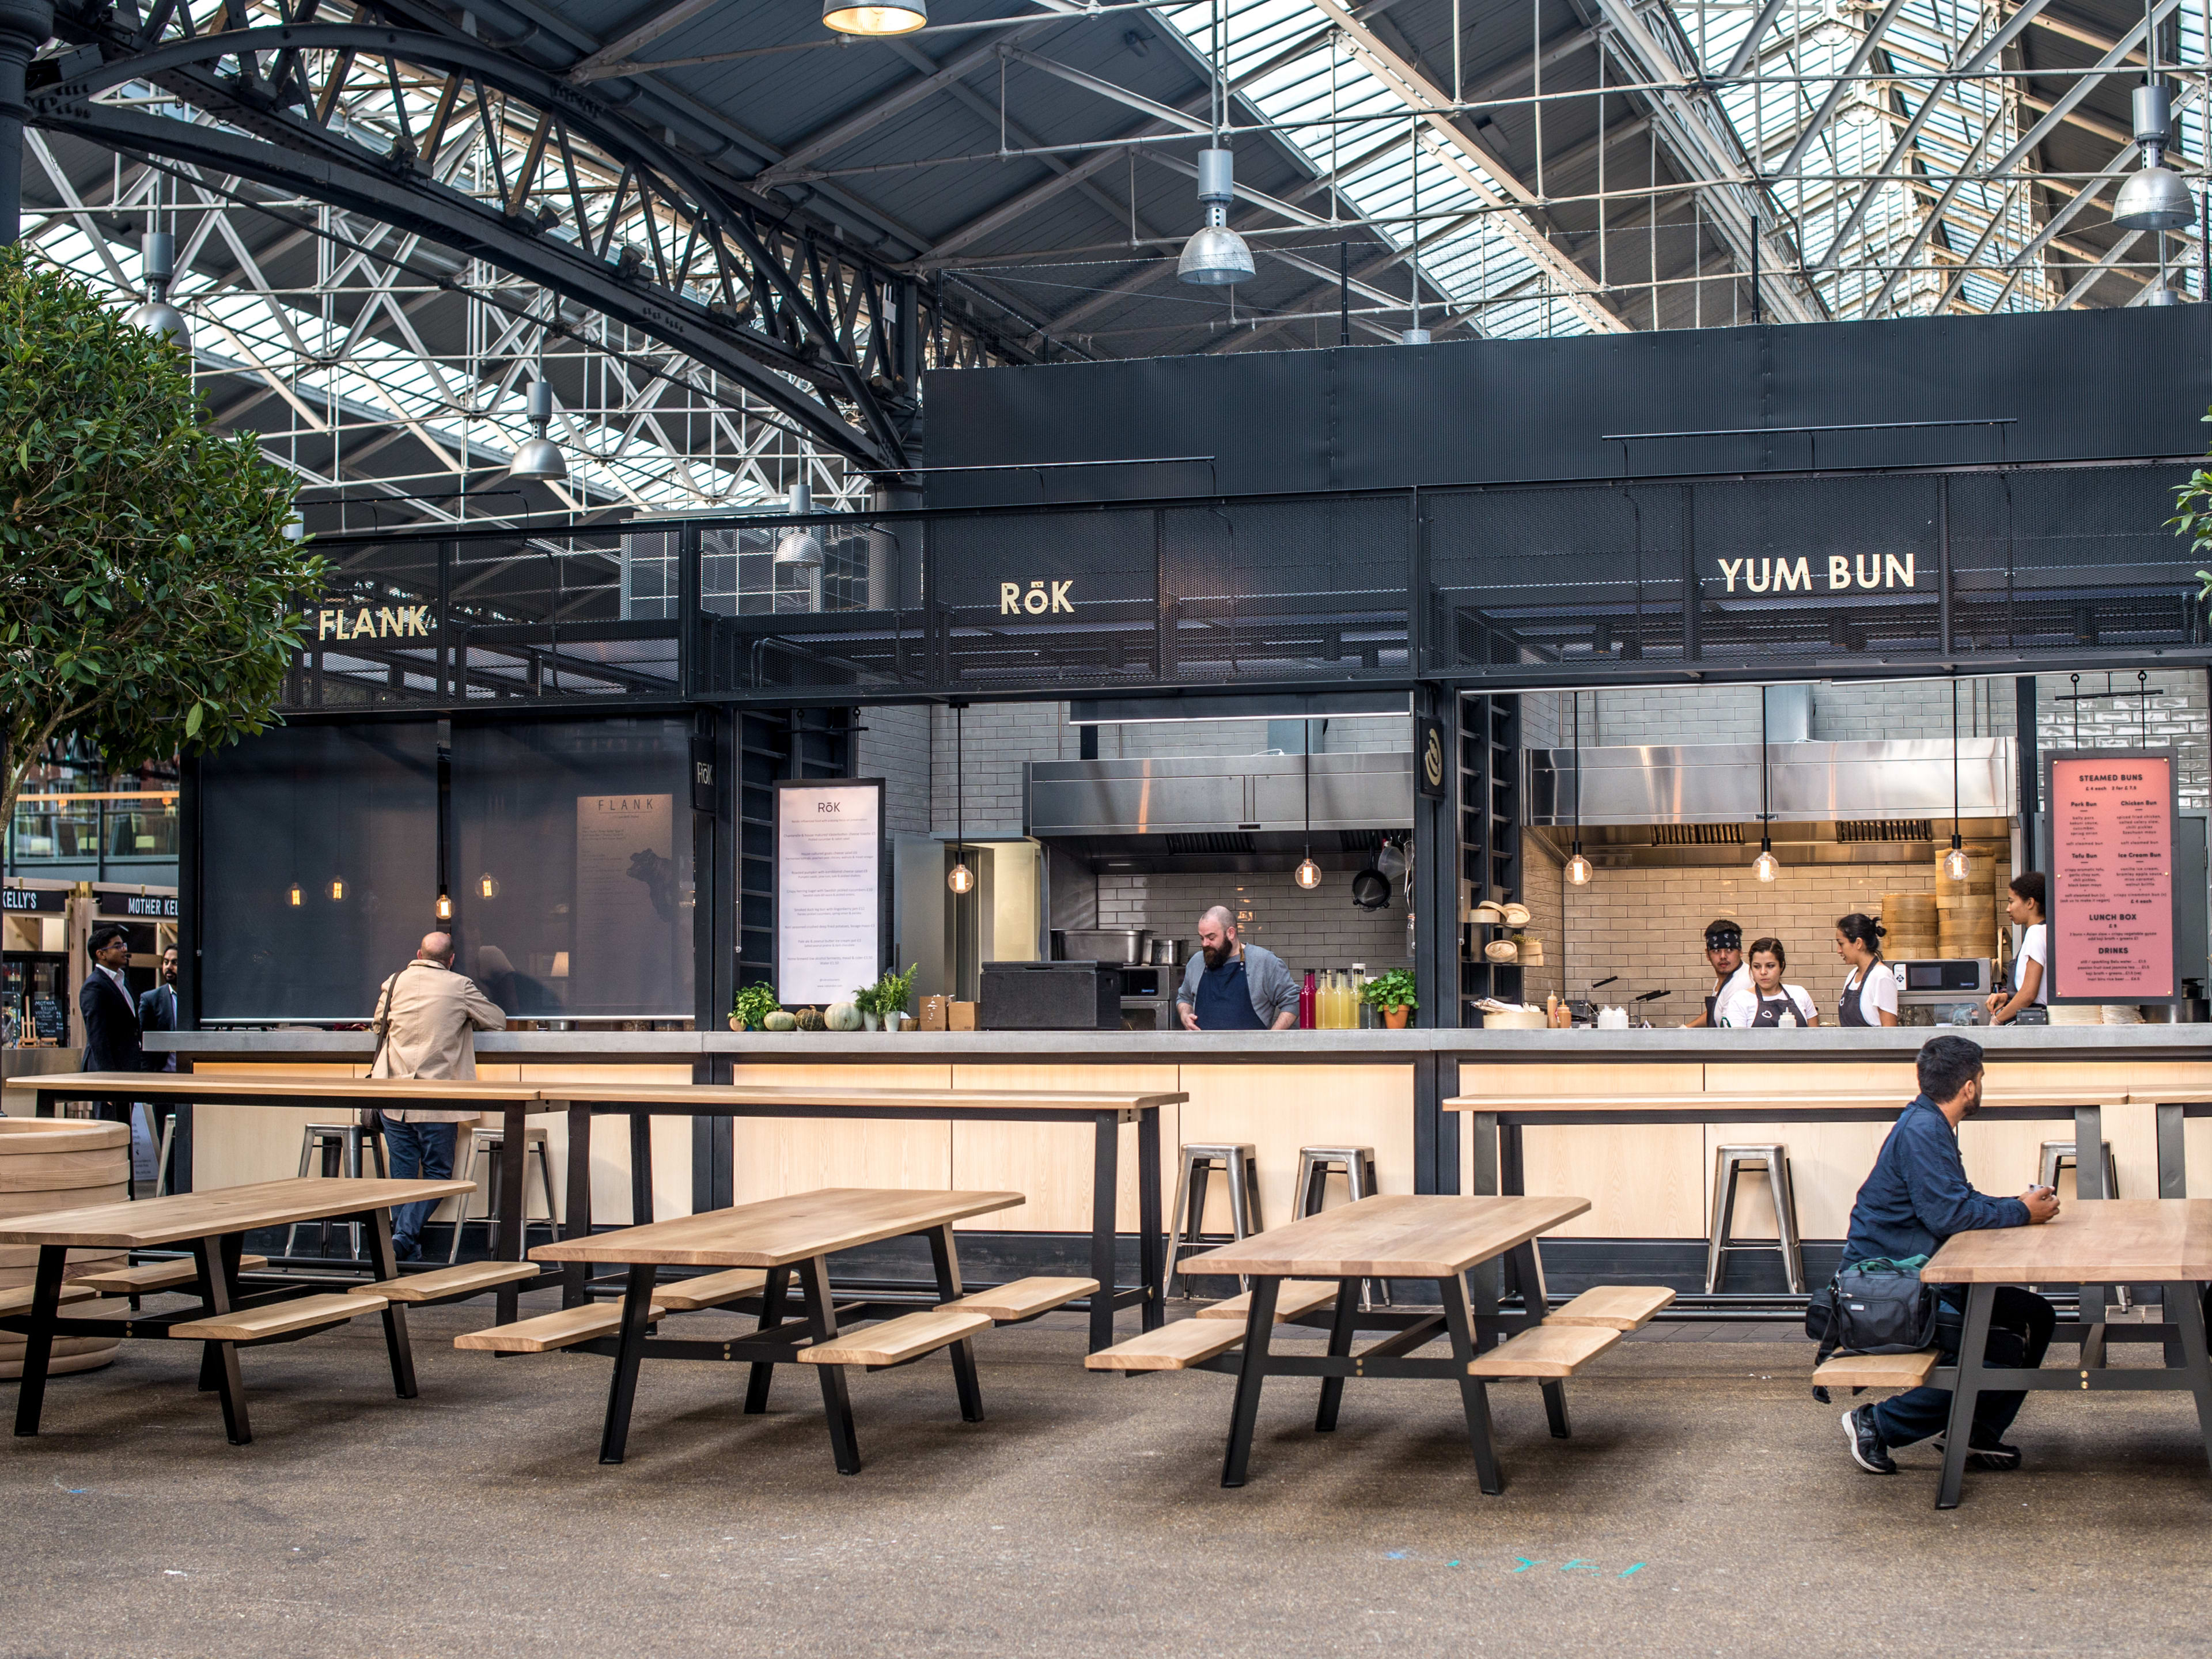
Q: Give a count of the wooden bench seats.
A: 13